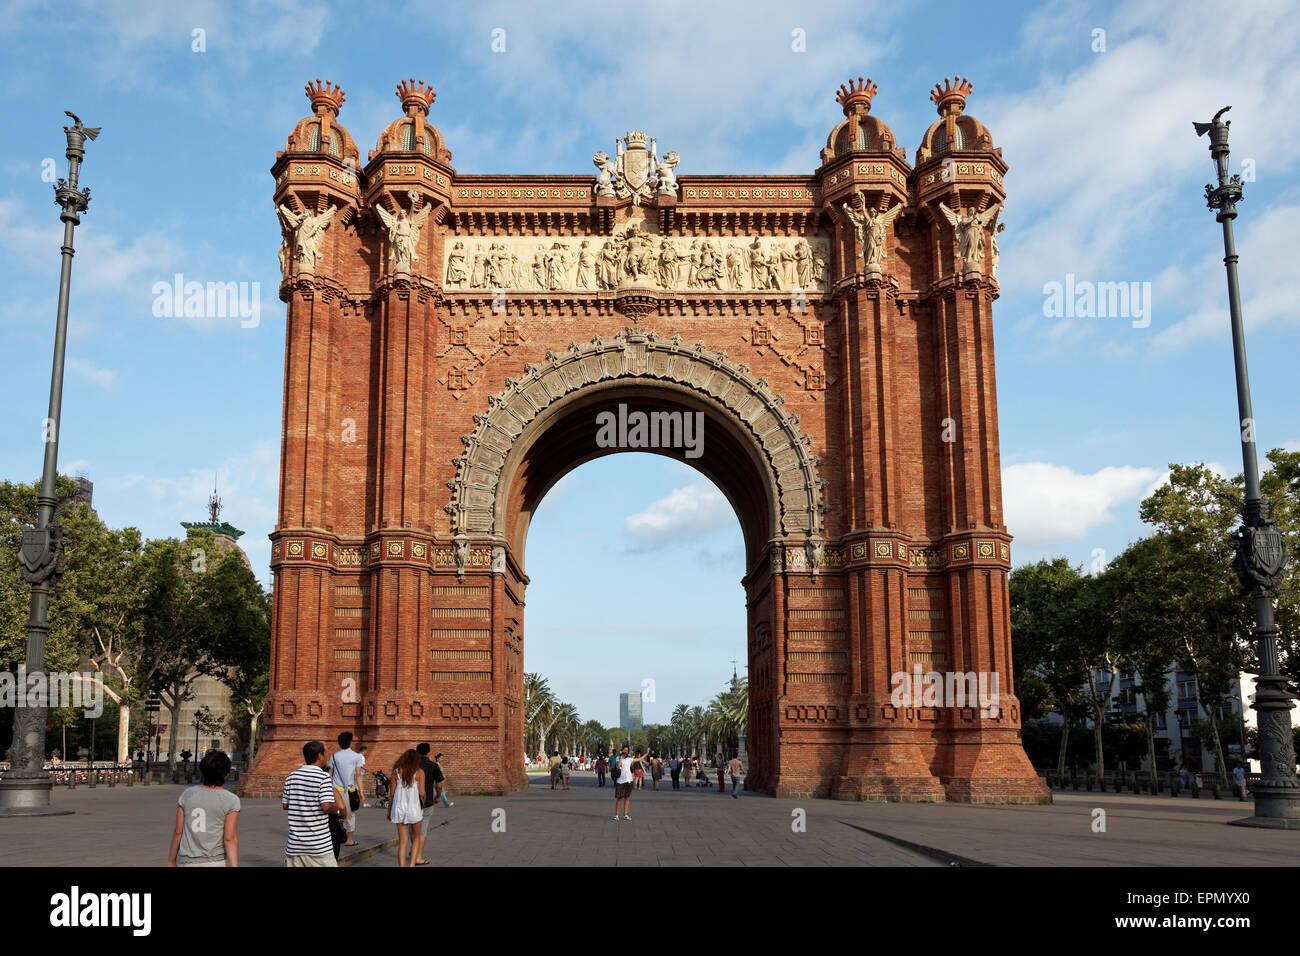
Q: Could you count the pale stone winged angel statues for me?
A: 4